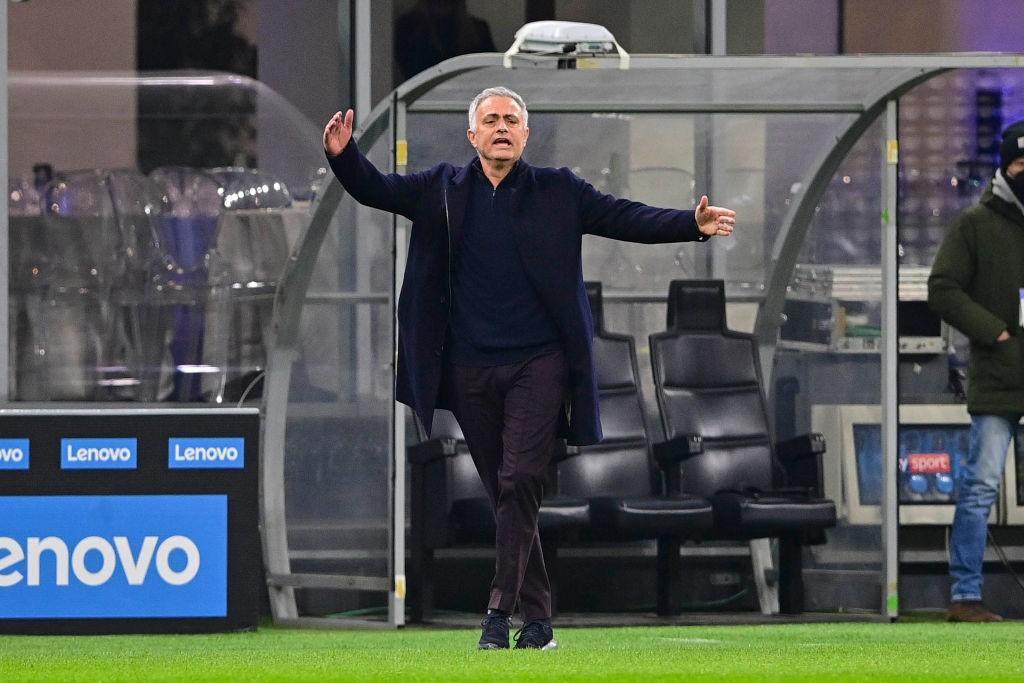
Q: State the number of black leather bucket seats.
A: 3